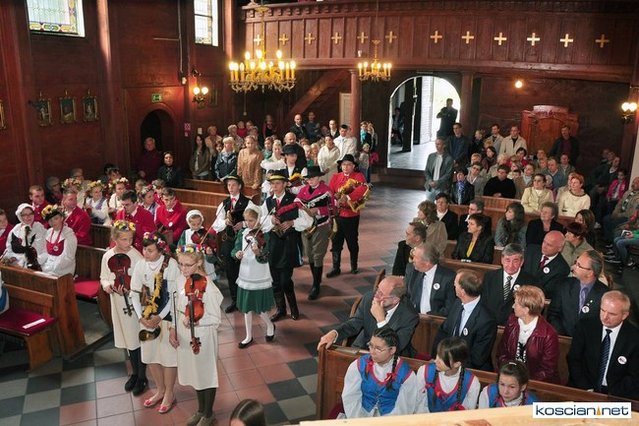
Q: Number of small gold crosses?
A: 12